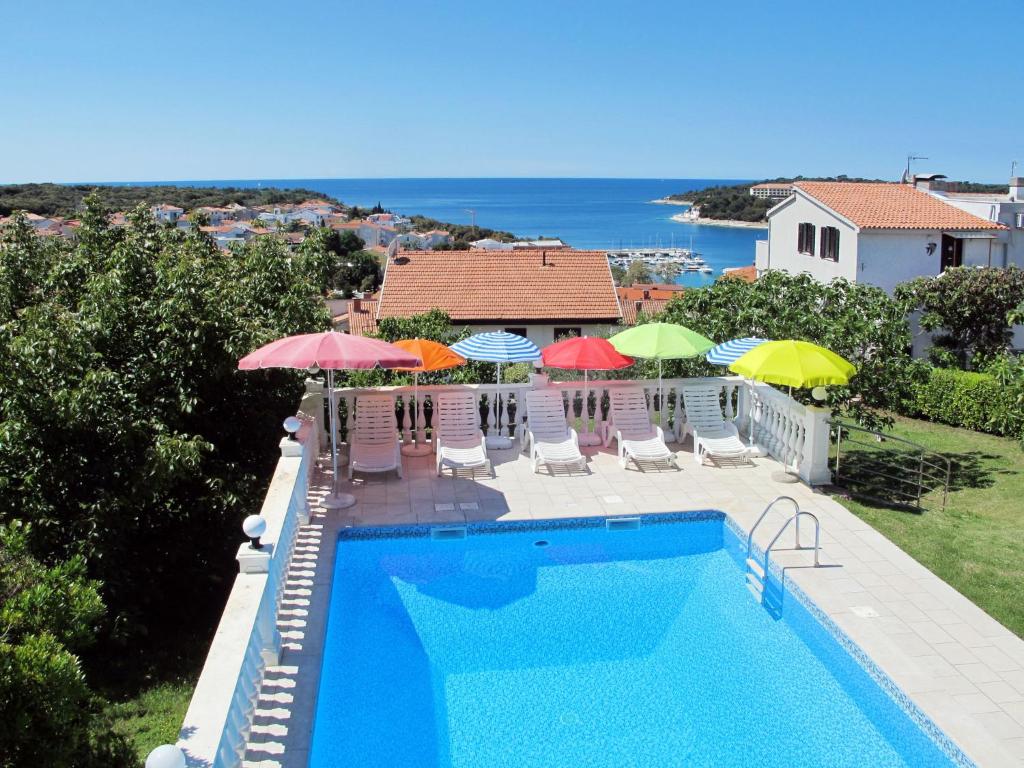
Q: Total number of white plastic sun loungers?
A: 5